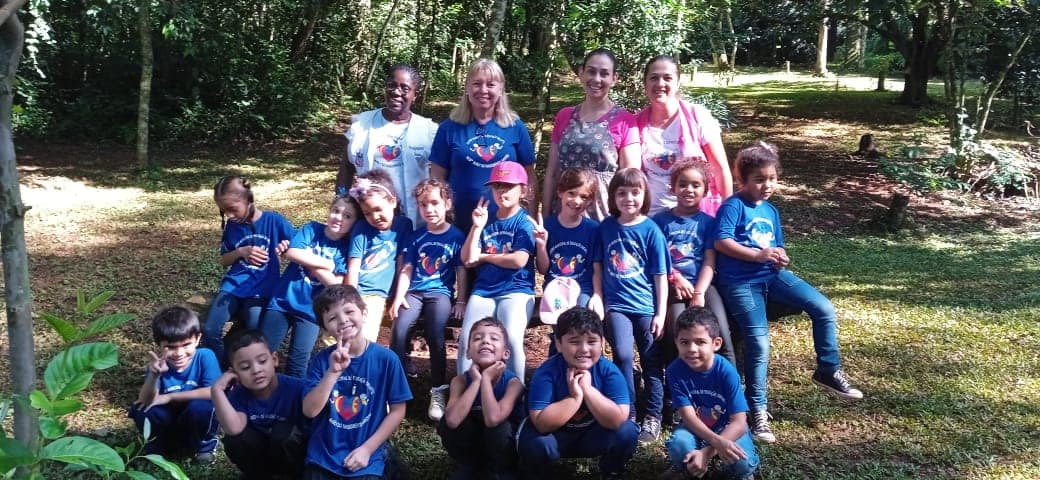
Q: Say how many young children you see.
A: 15